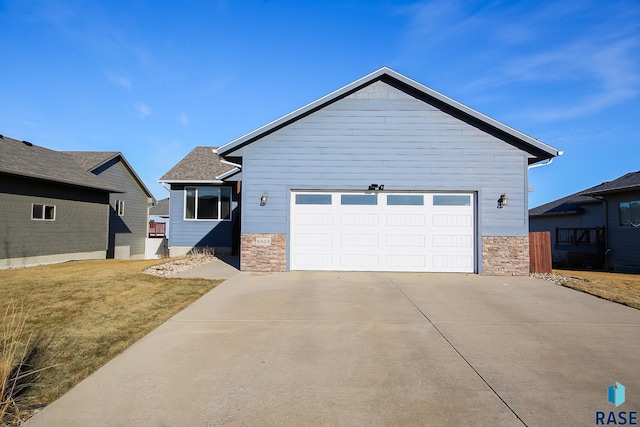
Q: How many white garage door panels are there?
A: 12